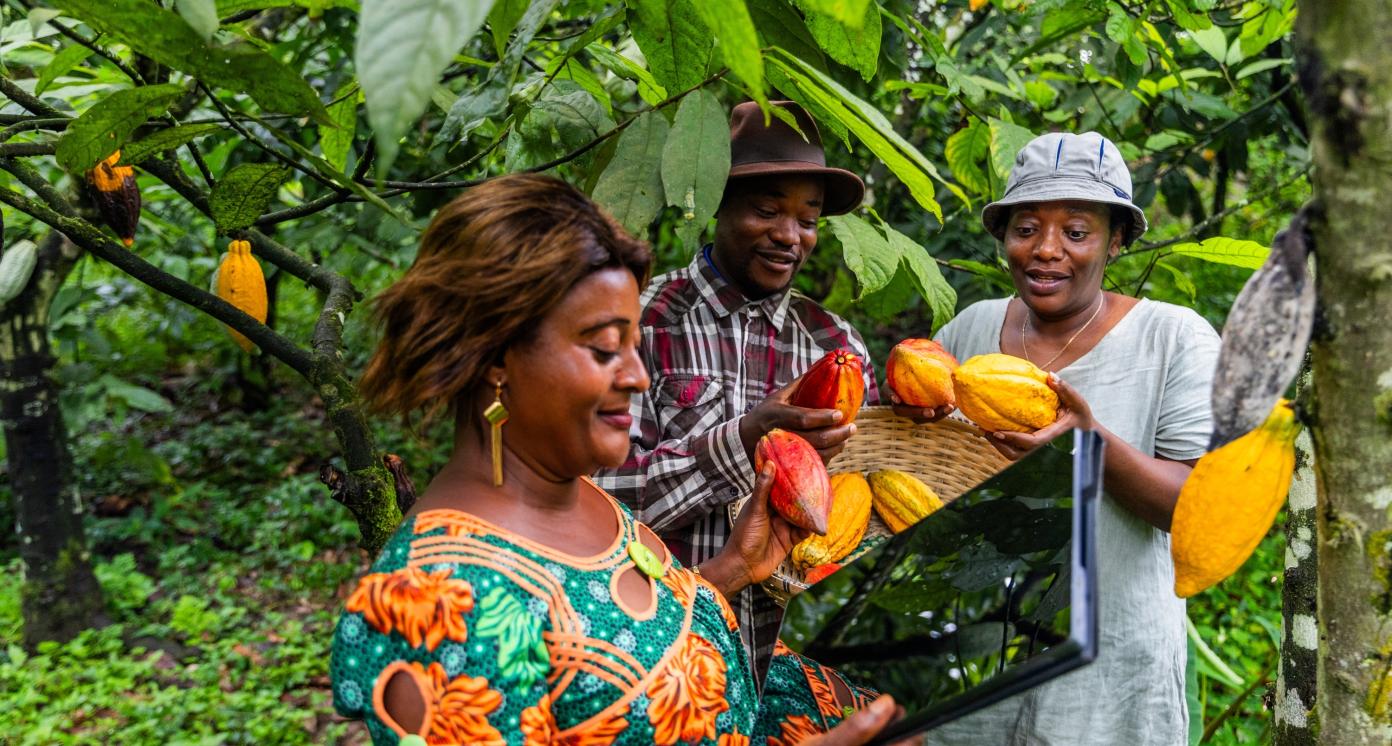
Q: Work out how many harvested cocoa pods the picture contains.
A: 7